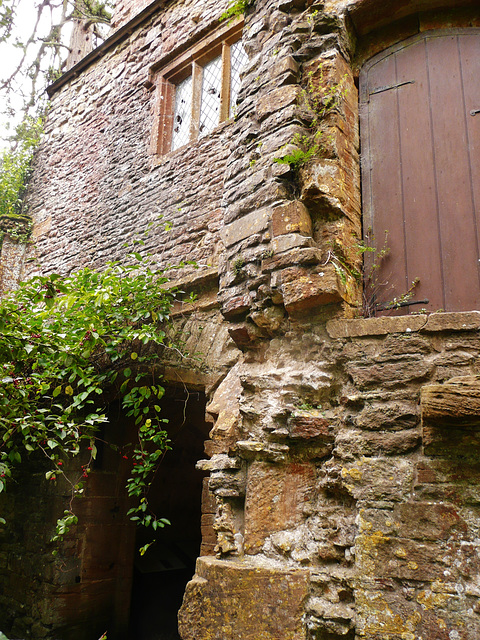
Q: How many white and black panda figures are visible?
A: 0